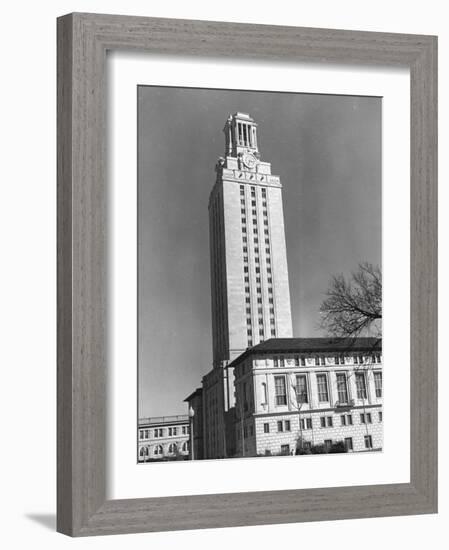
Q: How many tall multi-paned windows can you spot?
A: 6